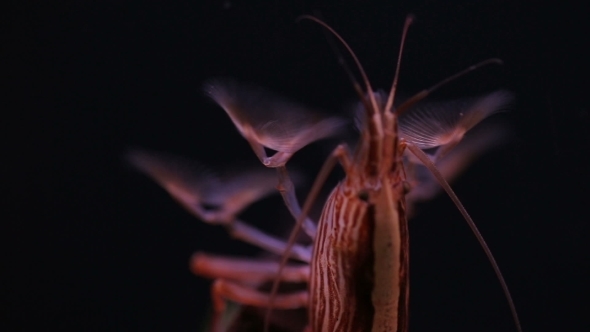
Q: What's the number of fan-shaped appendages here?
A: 4